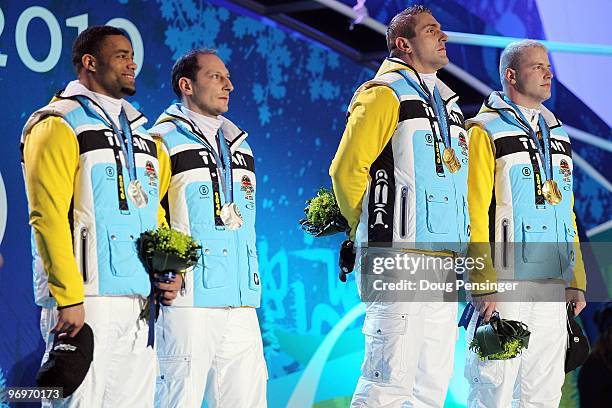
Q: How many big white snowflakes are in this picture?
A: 0